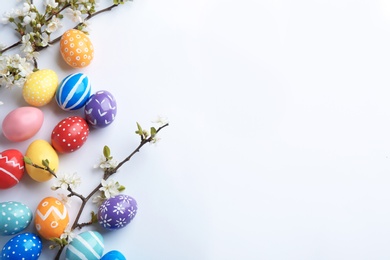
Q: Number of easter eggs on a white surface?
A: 14